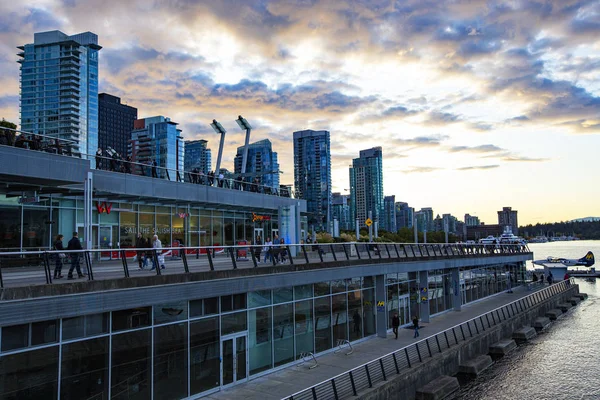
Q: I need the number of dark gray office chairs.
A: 0